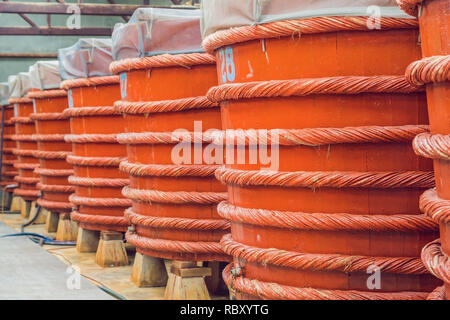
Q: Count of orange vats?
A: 7